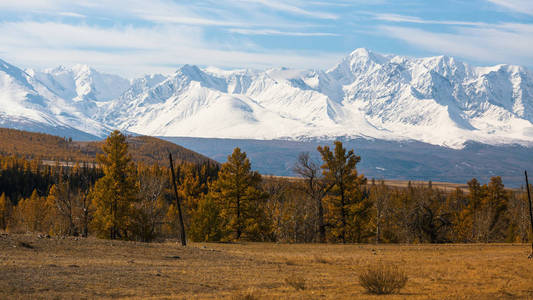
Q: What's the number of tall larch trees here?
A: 3